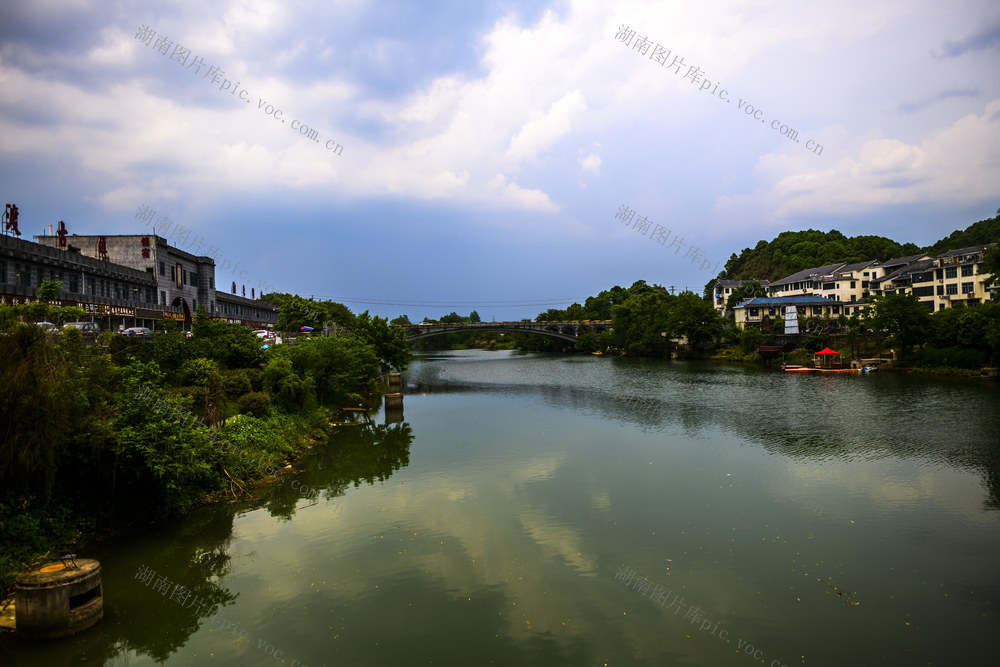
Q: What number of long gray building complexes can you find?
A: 1